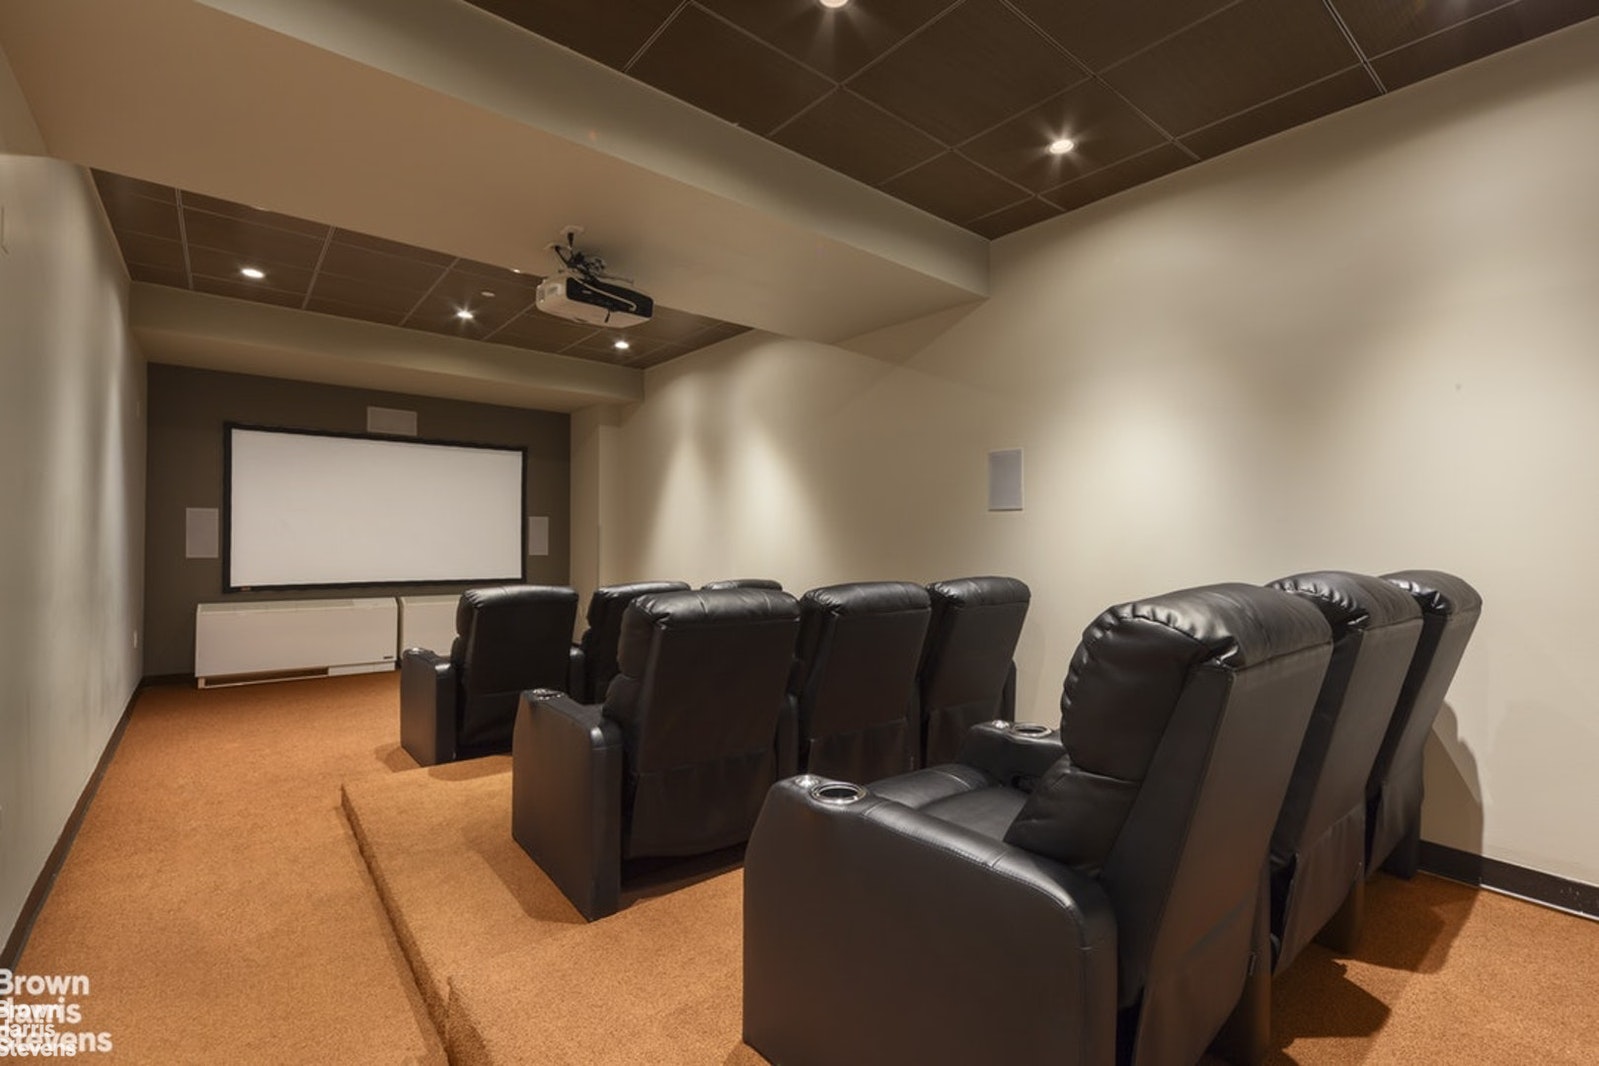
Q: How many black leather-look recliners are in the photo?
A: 9